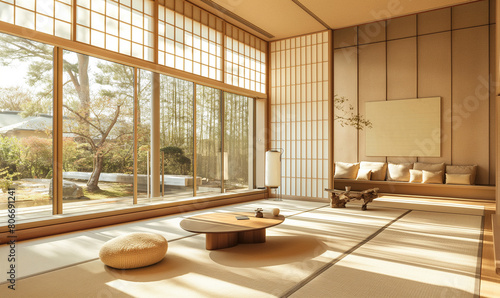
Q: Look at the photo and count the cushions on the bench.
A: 9